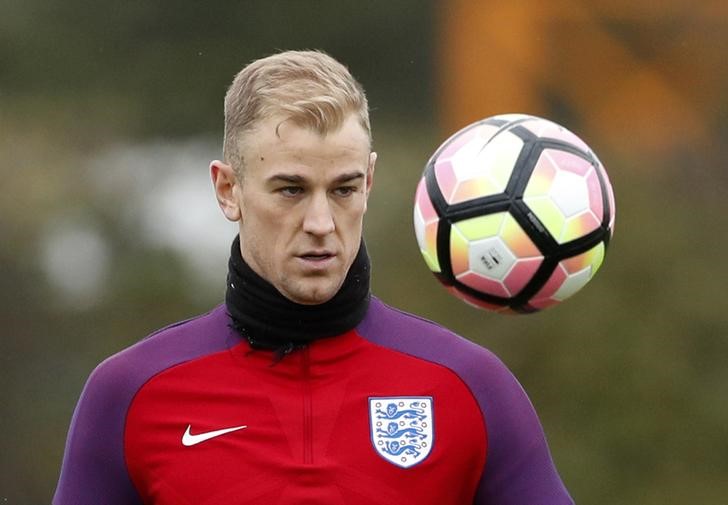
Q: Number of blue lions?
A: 3